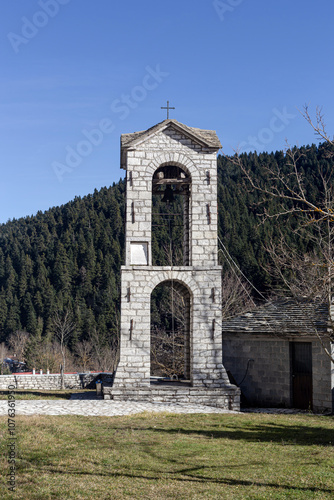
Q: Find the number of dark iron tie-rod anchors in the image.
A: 8